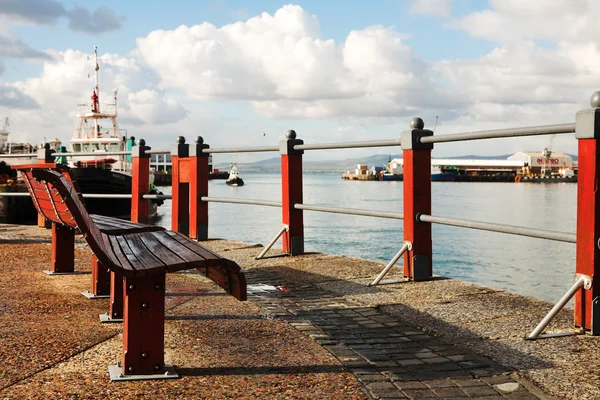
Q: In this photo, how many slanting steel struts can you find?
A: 3